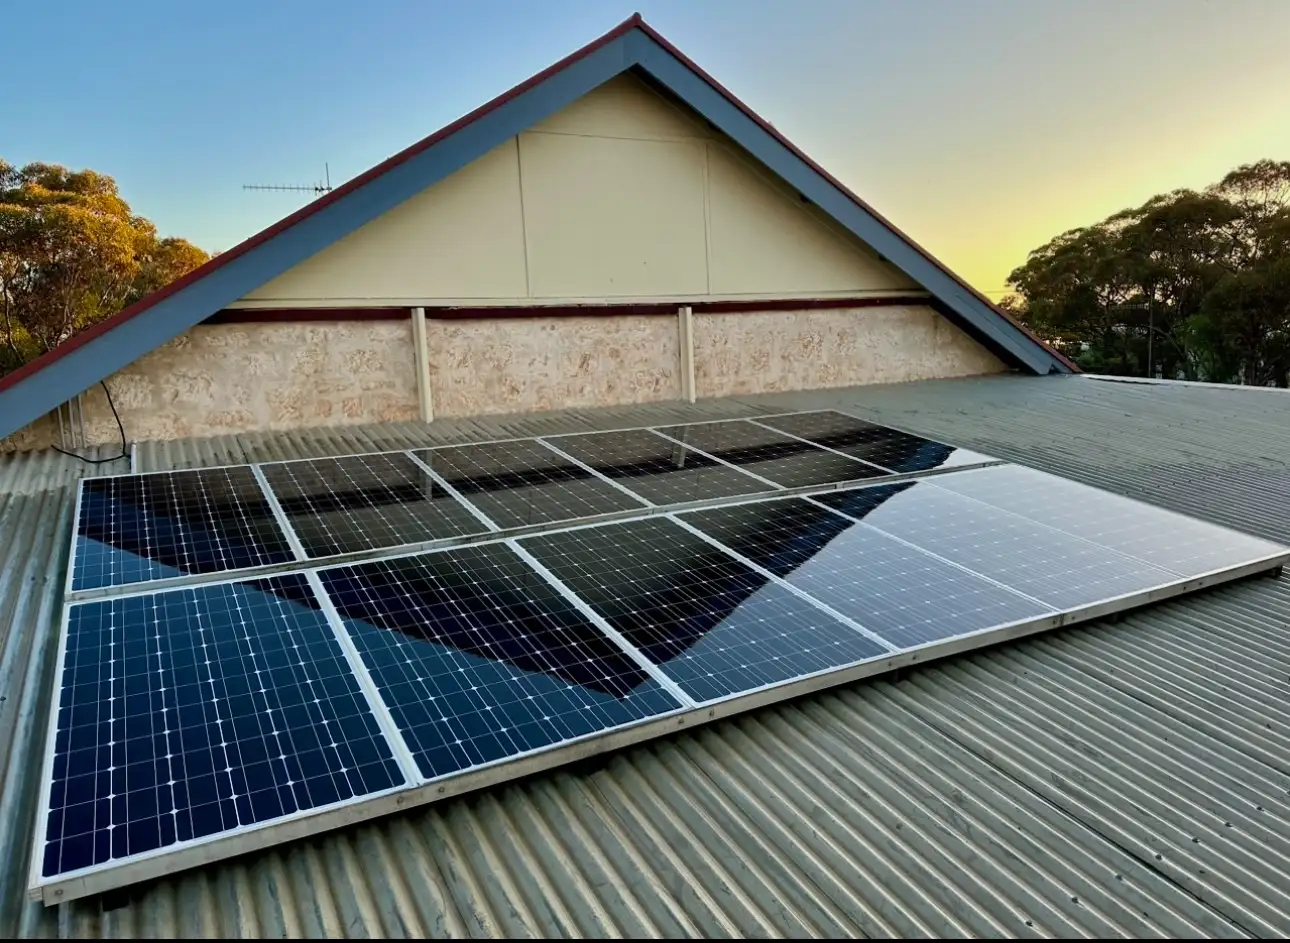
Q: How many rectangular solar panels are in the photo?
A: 12